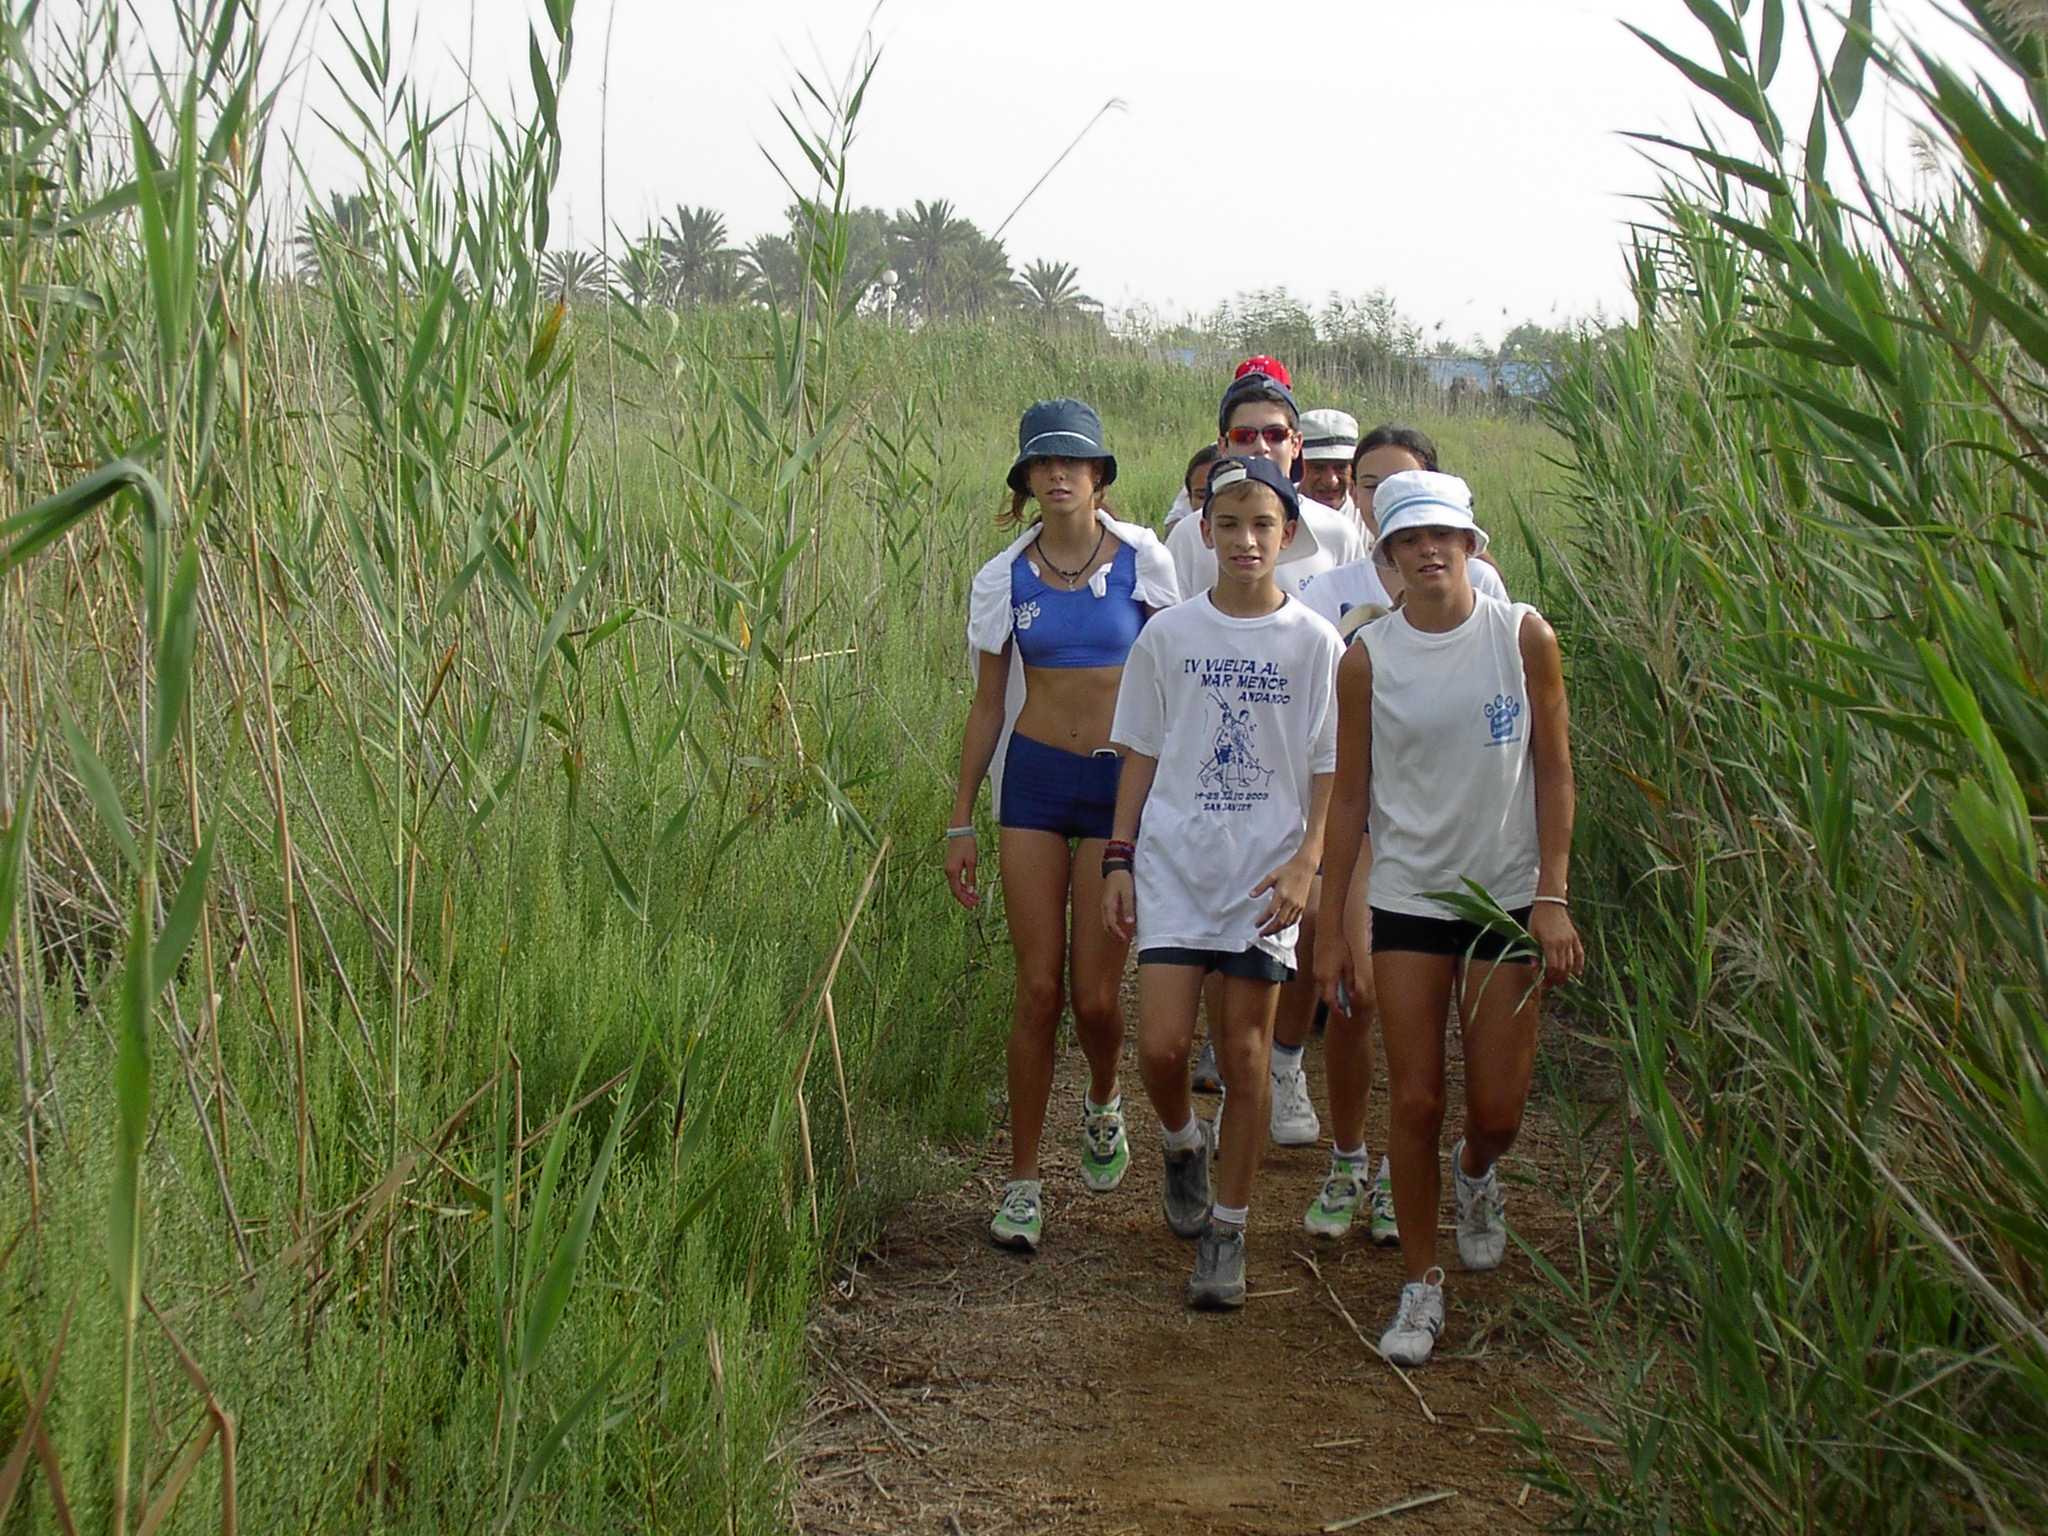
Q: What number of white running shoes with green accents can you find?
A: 4